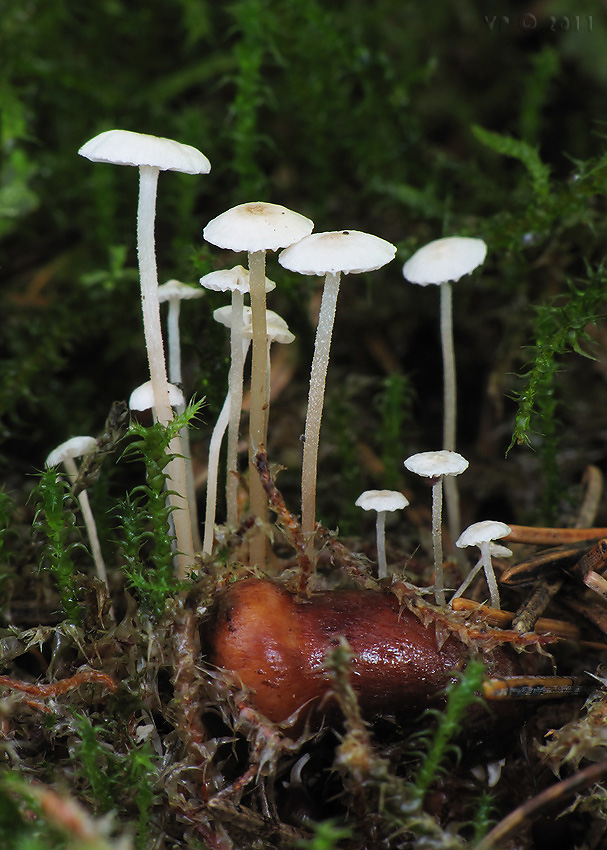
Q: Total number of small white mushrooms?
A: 14